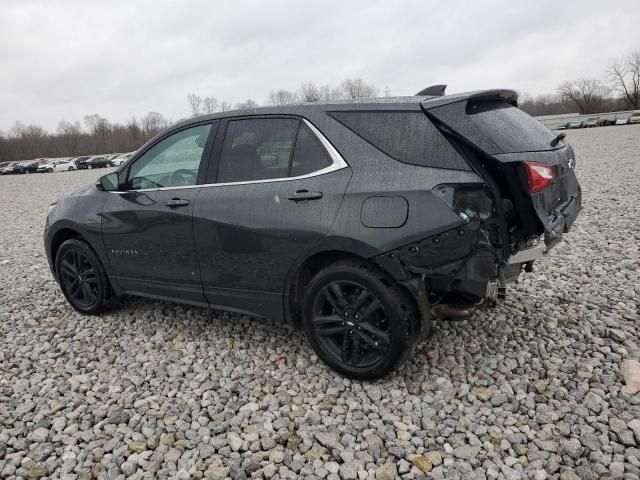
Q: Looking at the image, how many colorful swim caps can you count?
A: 0